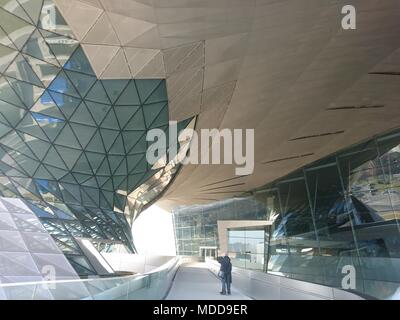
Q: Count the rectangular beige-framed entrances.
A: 1